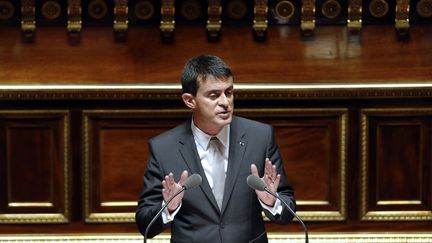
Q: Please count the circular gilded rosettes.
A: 10